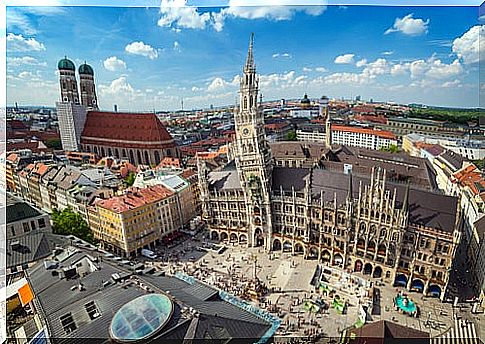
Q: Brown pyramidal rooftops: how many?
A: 1